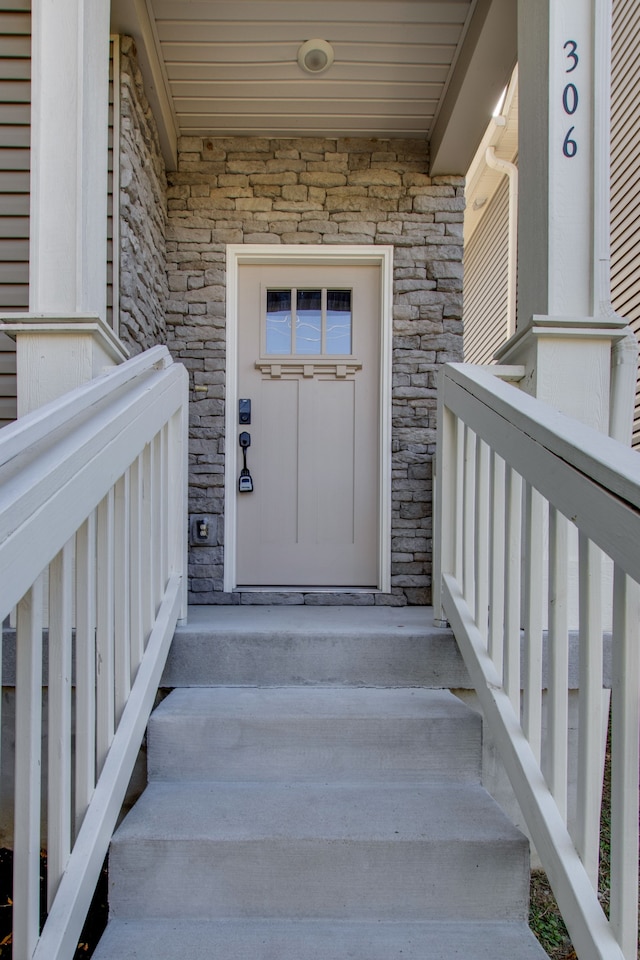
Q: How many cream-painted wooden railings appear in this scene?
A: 2